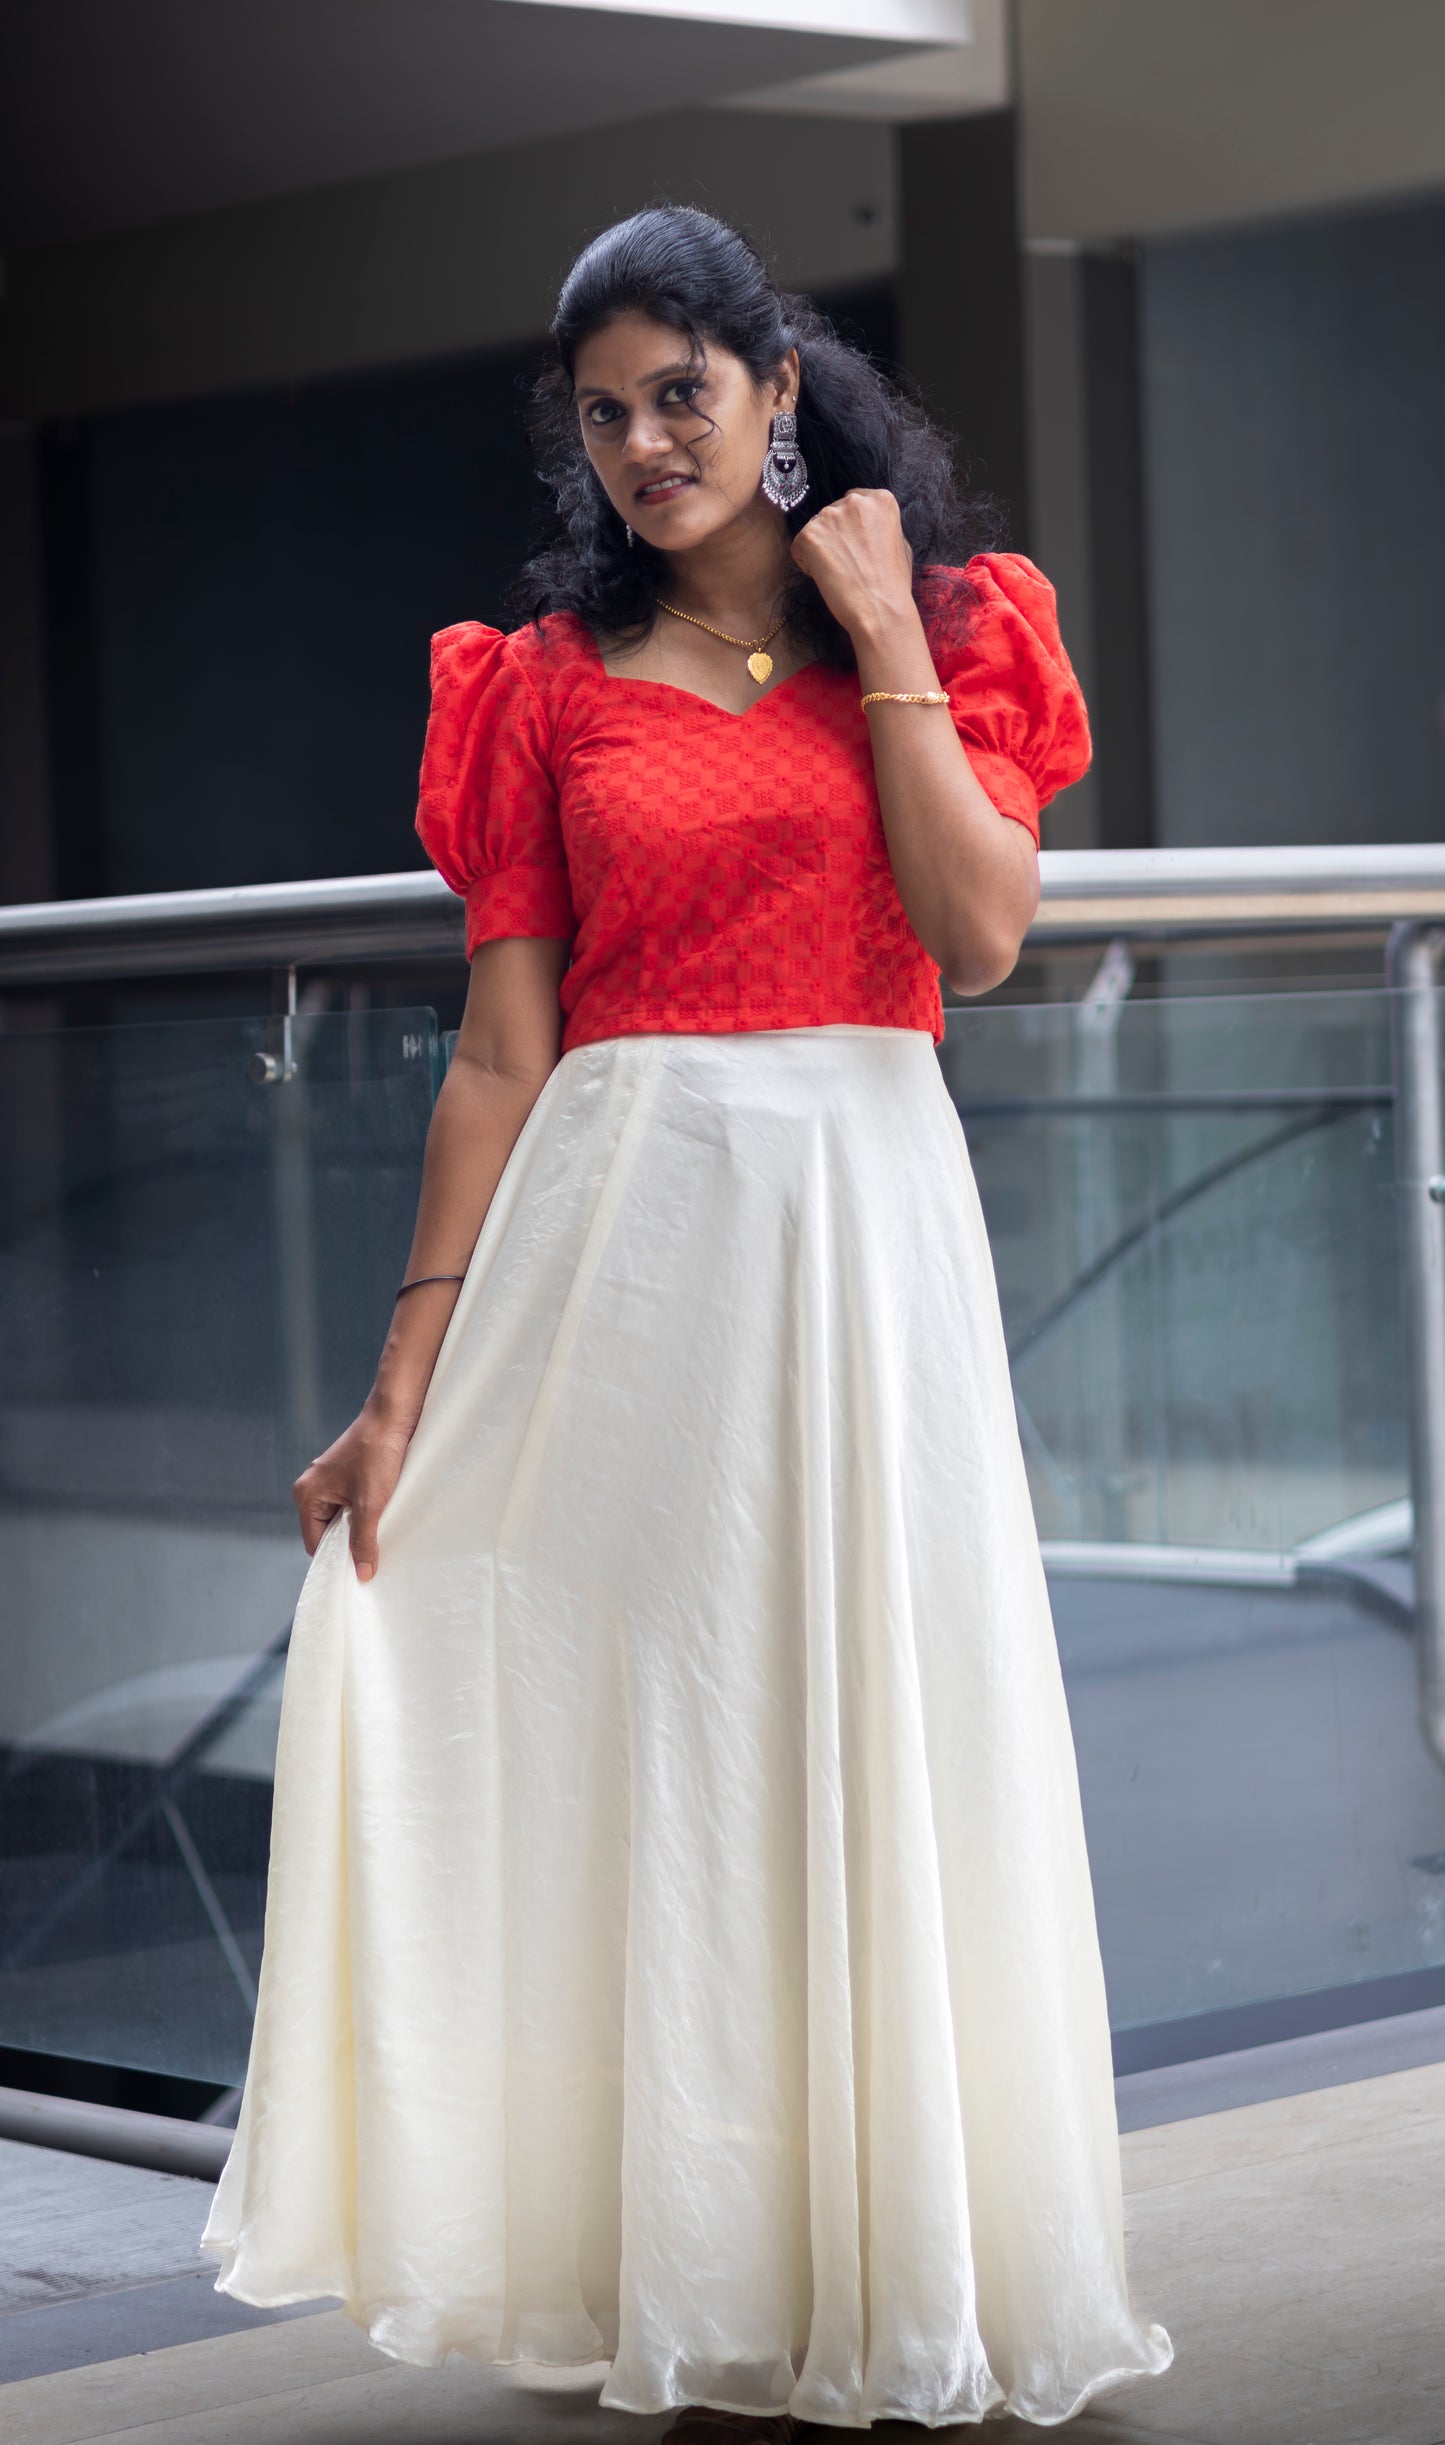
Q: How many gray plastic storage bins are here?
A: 0